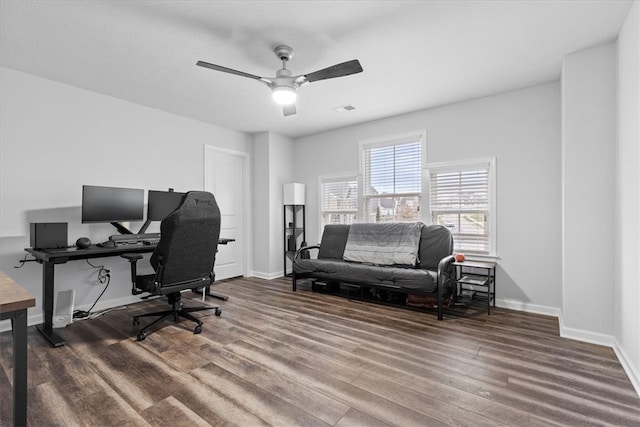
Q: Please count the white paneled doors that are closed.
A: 1